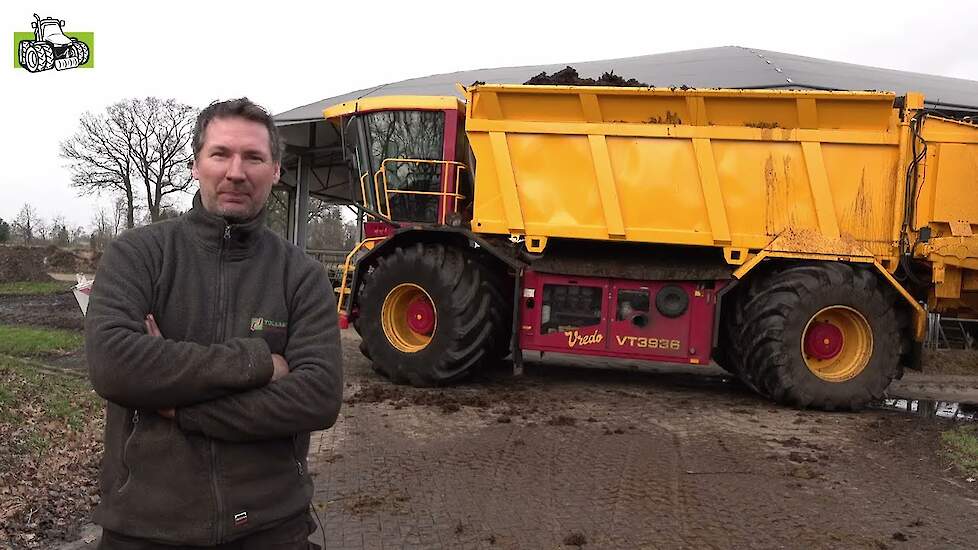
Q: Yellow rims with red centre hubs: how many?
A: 2